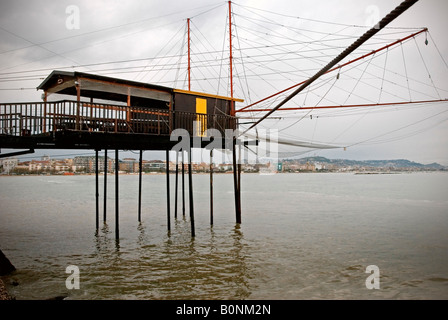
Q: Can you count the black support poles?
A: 11